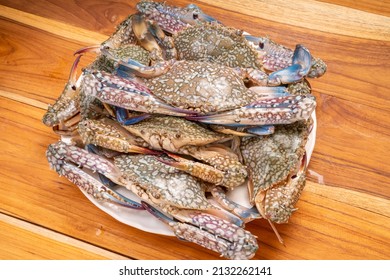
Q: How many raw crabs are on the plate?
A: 6